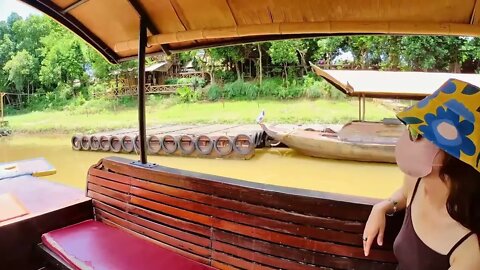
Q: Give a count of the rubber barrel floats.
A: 13